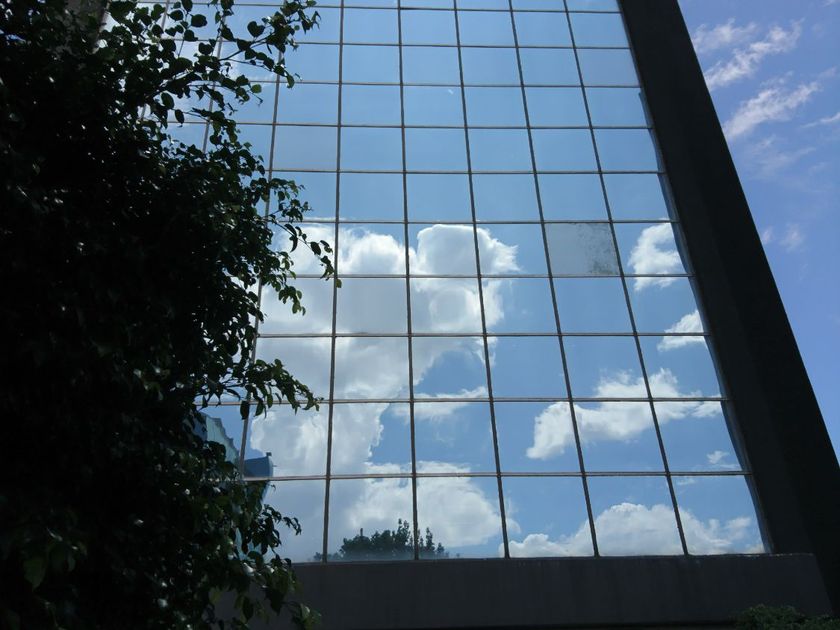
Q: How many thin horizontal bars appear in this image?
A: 10